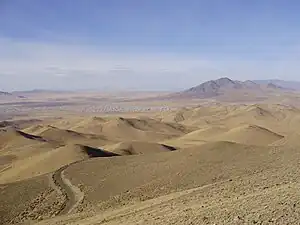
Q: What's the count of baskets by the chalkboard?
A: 0